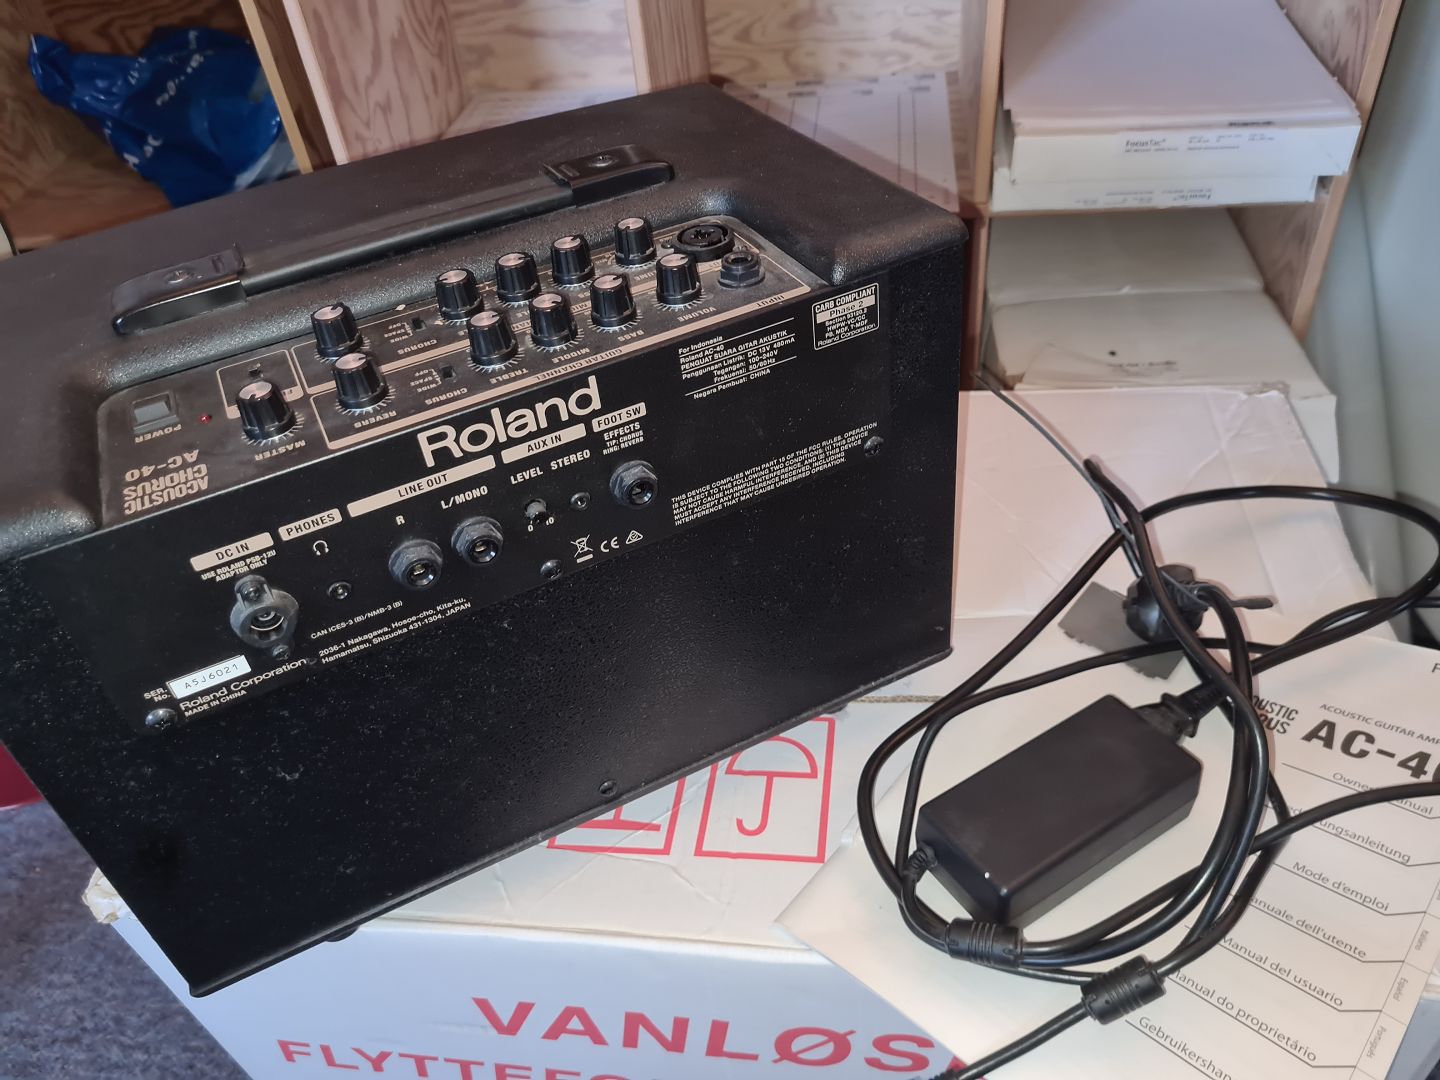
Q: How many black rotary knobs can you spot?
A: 11